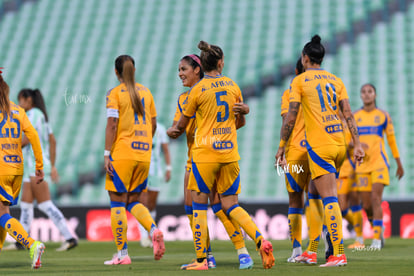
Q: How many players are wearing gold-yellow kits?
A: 8